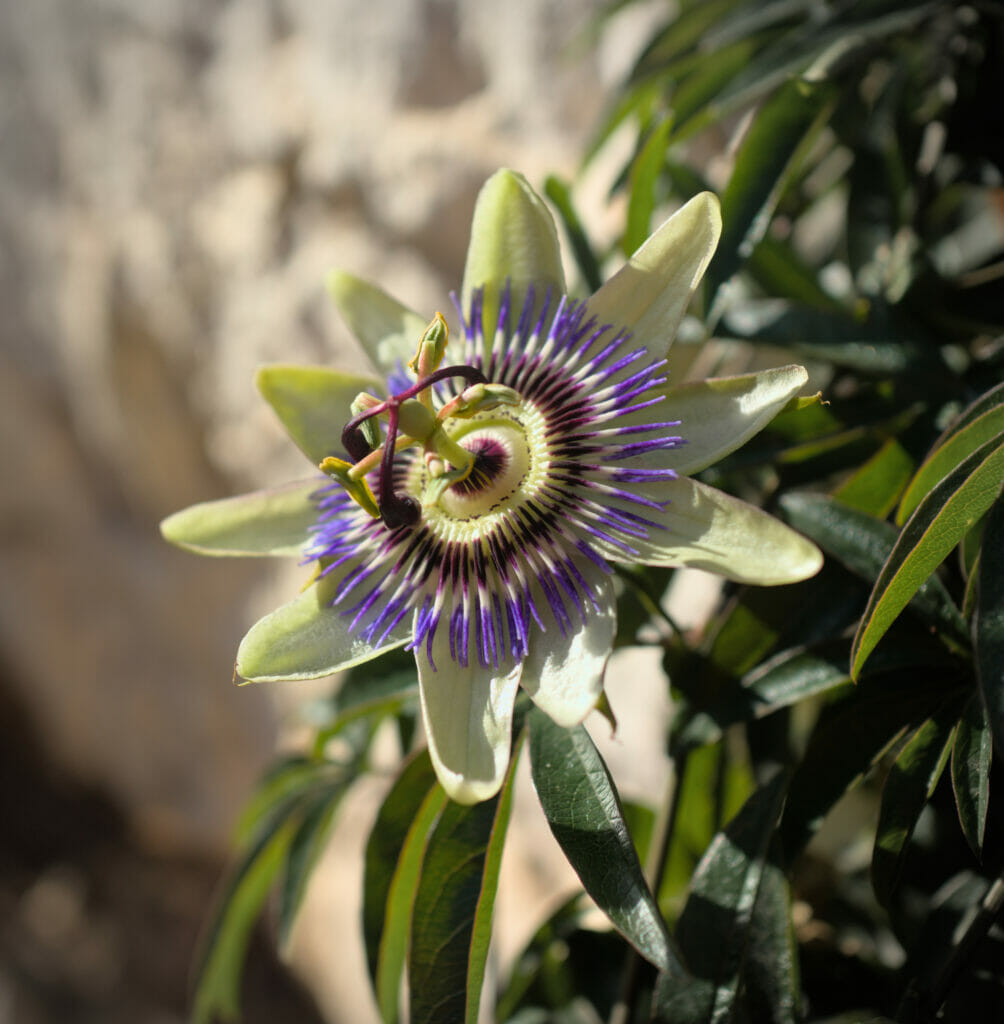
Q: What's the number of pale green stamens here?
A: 5